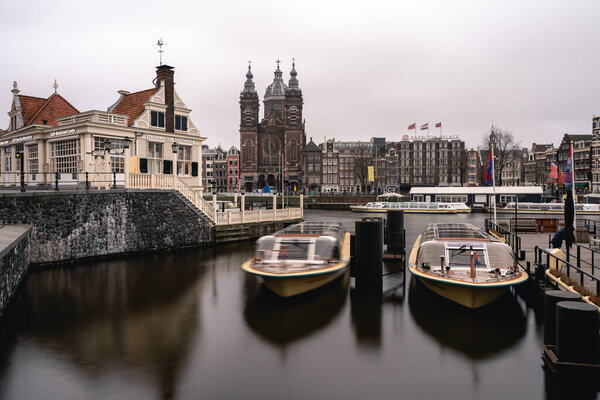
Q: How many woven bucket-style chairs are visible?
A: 0